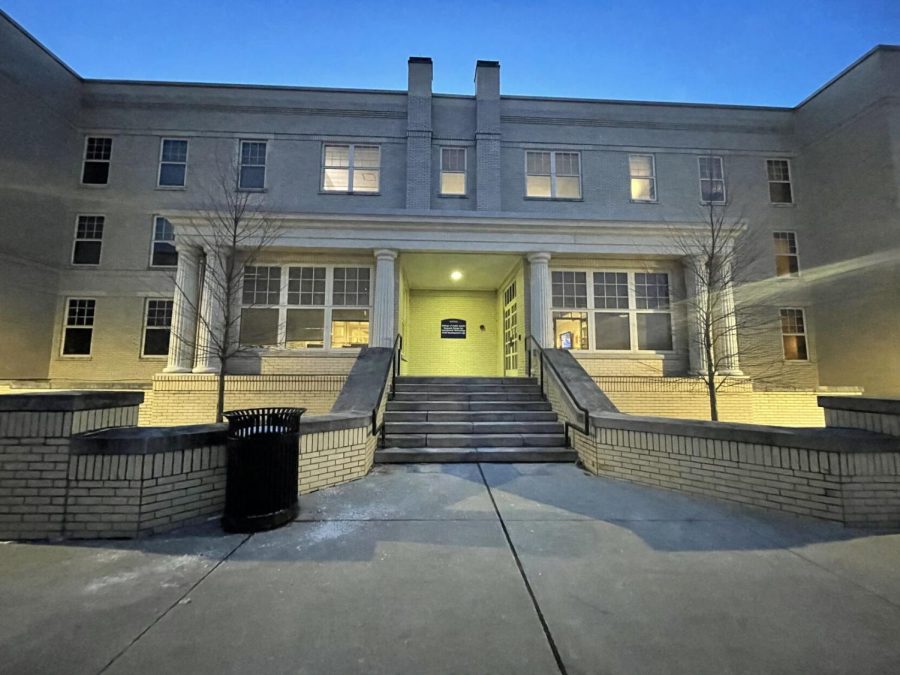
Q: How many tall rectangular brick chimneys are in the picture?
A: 2